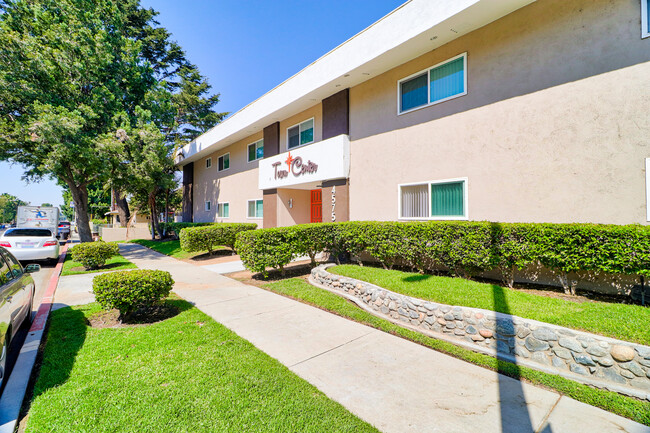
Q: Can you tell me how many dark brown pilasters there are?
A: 3